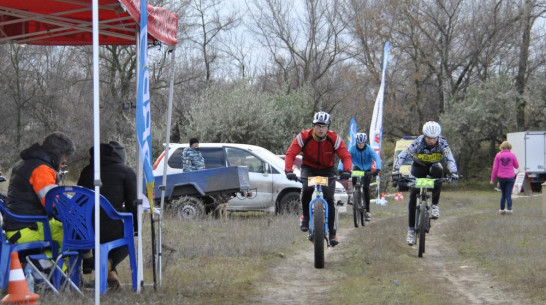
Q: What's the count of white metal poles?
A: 3